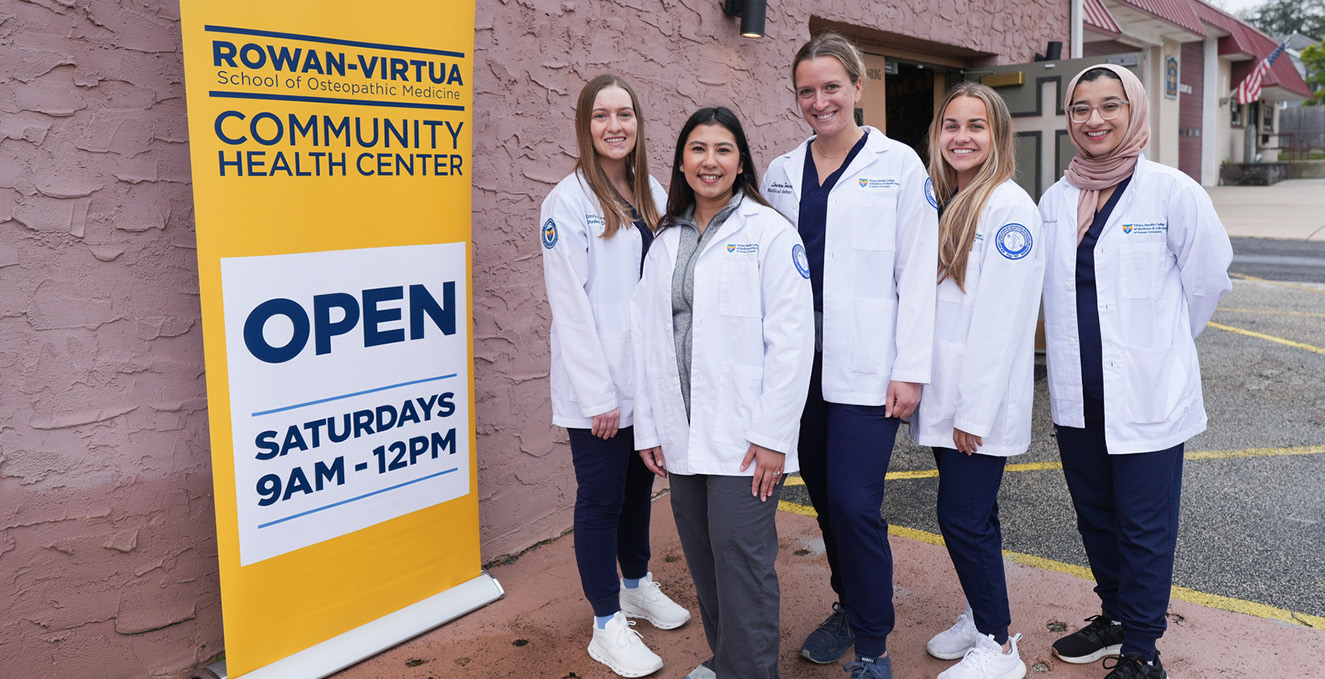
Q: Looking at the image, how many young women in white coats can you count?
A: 5